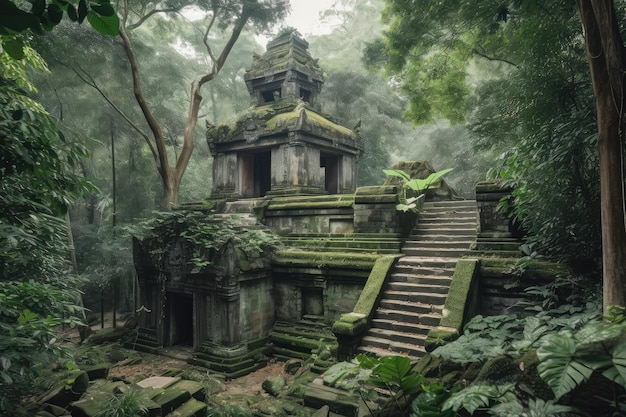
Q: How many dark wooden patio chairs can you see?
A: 0